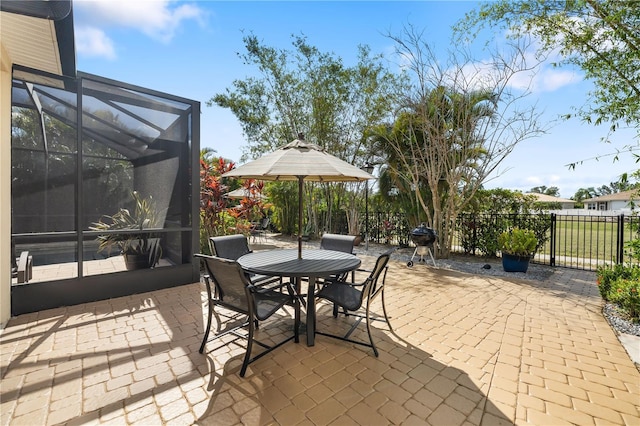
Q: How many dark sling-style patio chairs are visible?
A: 4